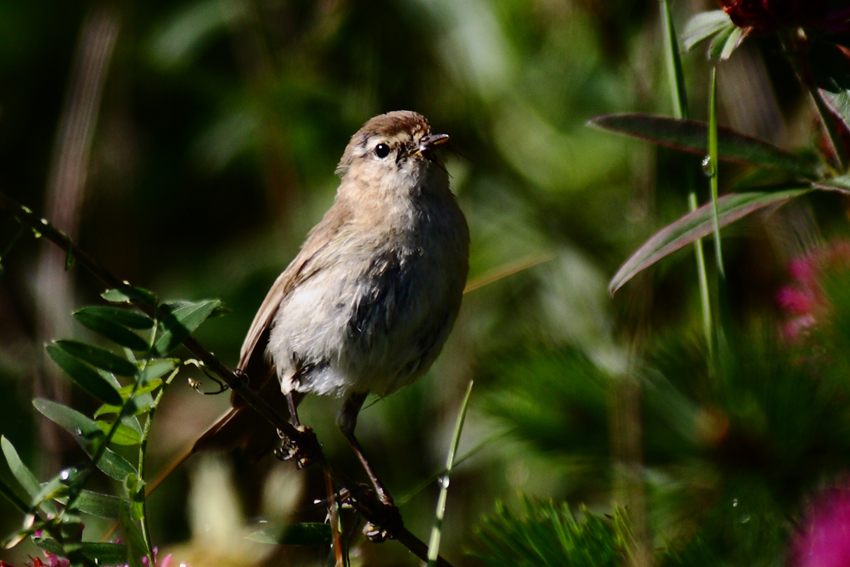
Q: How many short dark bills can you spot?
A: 1